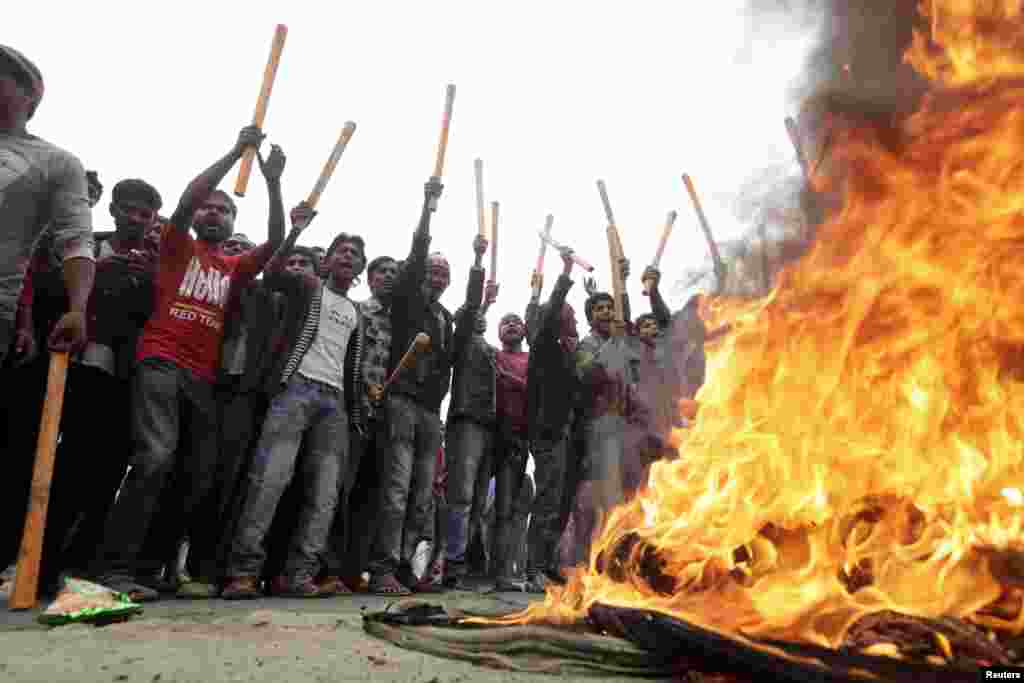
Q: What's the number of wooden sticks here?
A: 14